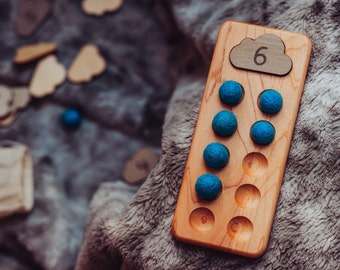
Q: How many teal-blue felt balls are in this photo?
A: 7